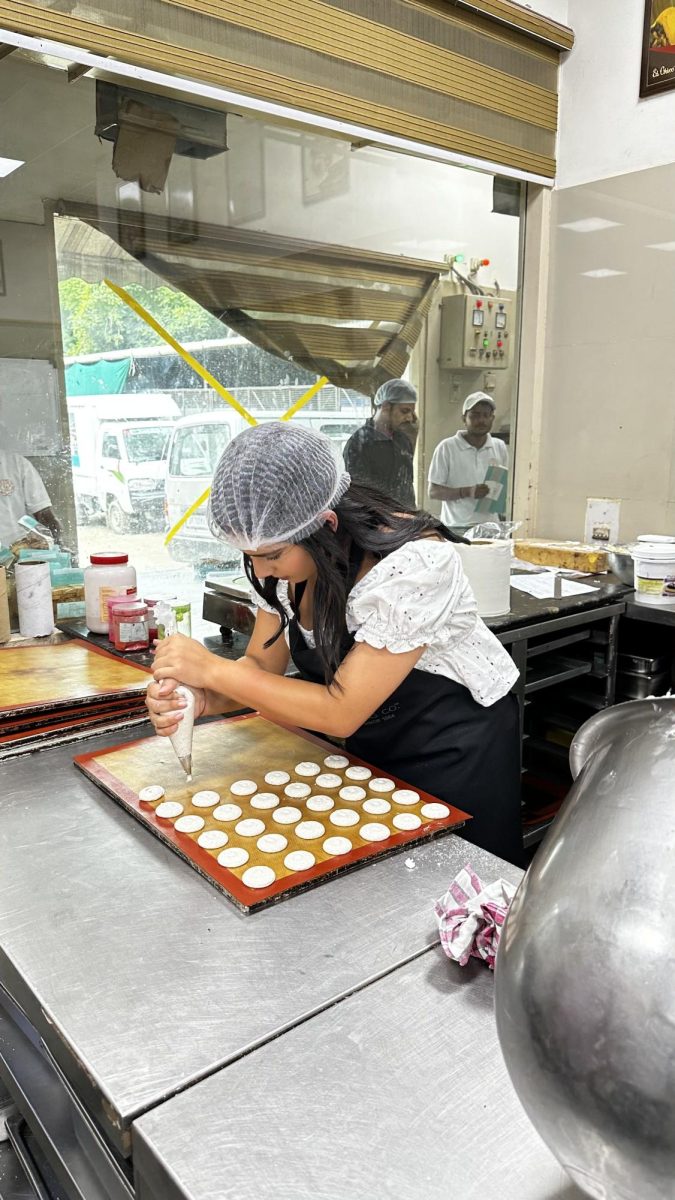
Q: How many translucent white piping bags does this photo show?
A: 1